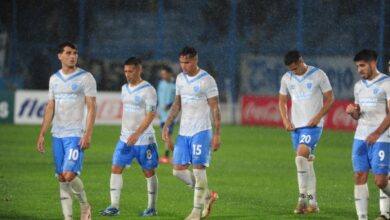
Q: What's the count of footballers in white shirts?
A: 5